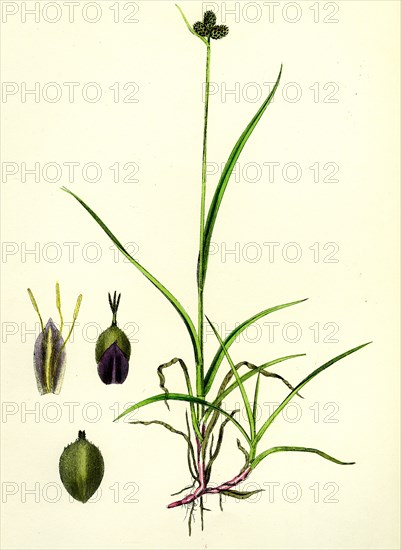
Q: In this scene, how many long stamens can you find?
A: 3